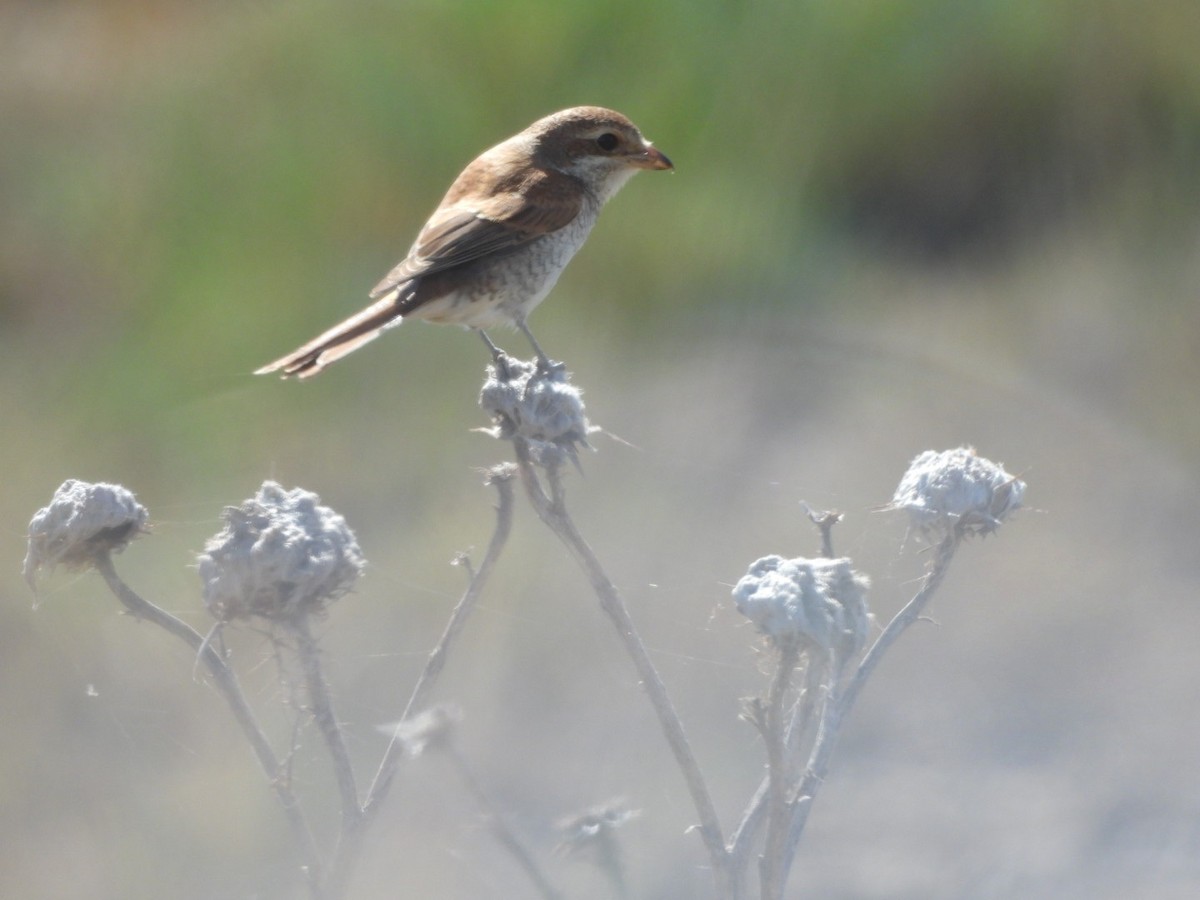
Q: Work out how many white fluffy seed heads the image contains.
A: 5